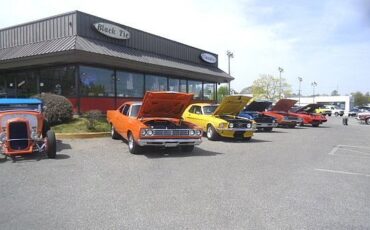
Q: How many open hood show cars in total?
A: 5